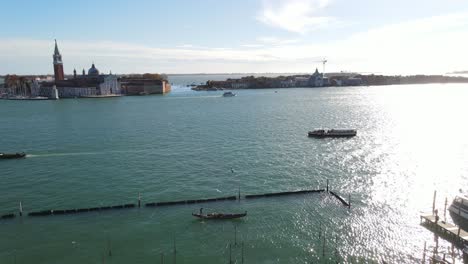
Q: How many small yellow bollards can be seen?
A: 0